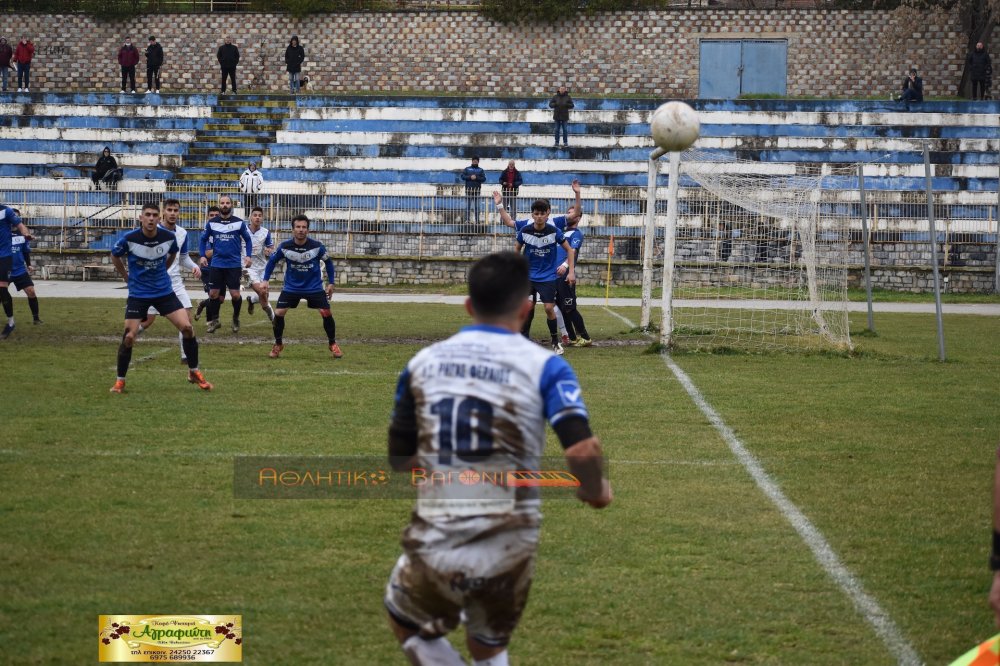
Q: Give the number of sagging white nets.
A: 1